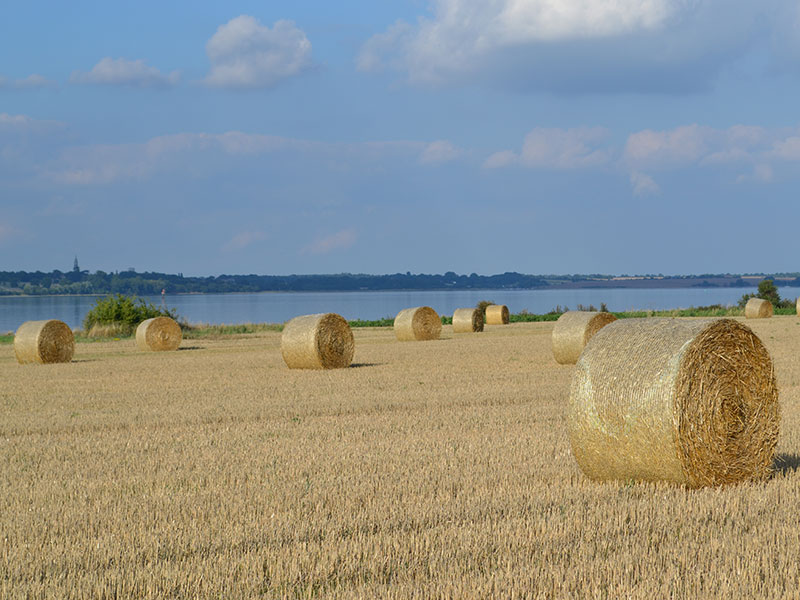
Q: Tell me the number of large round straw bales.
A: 9